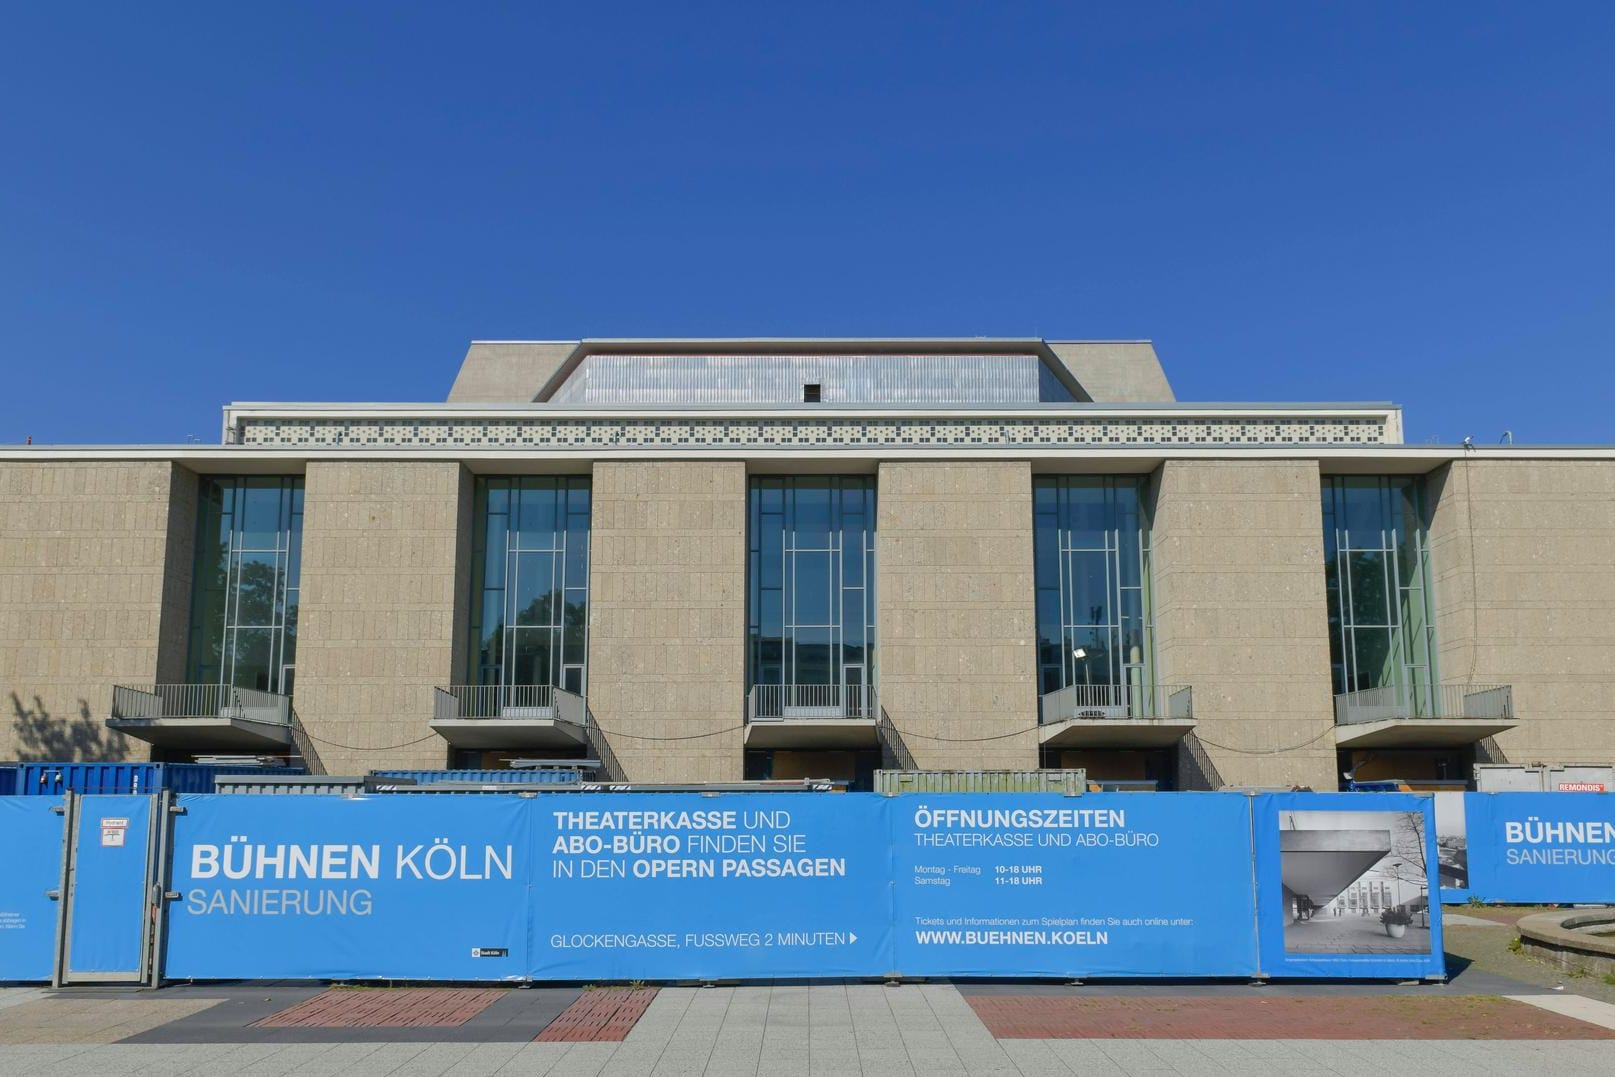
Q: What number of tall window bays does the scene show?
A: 5